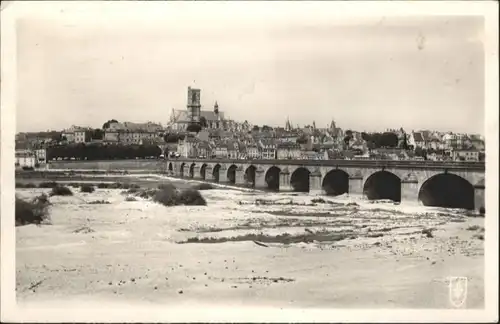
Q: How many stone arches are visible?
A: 12